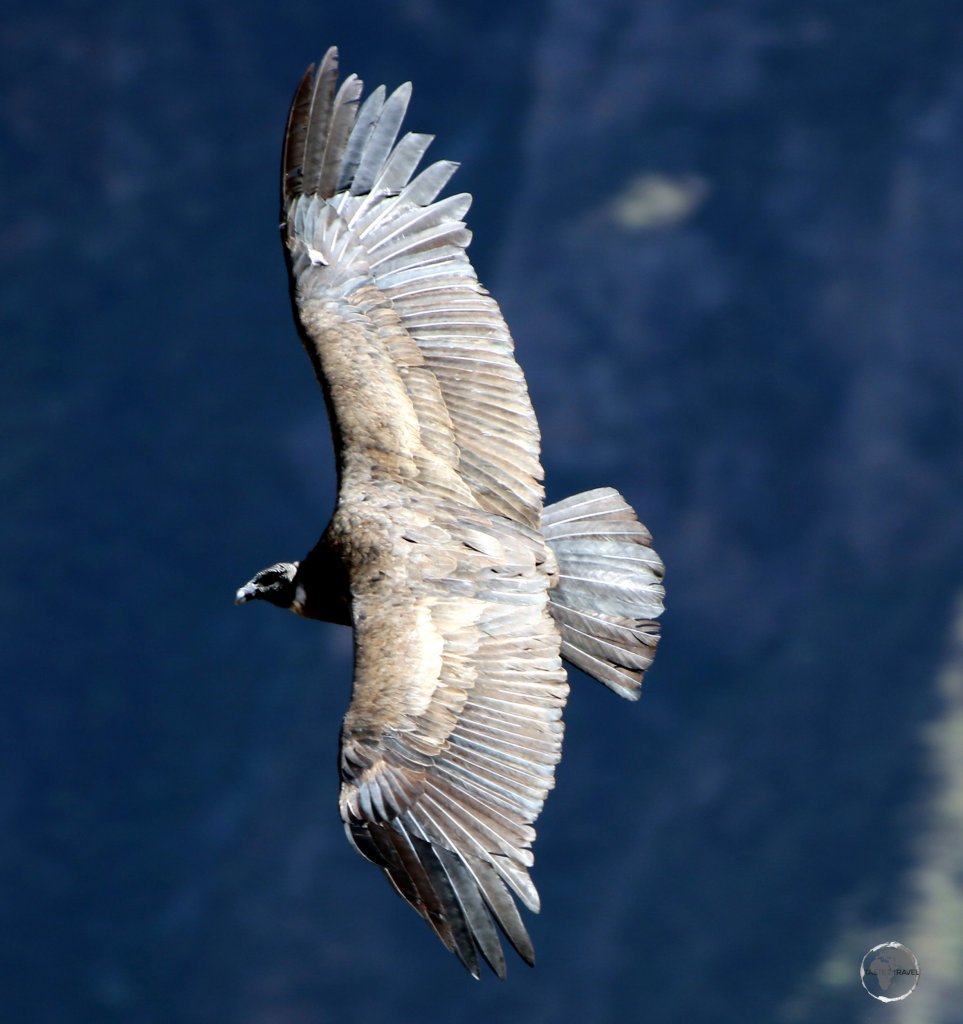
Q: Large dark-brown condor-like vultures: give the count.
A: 1